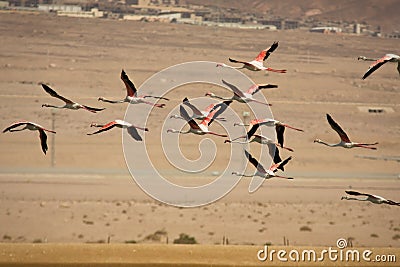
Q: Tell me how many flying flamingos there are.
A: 14